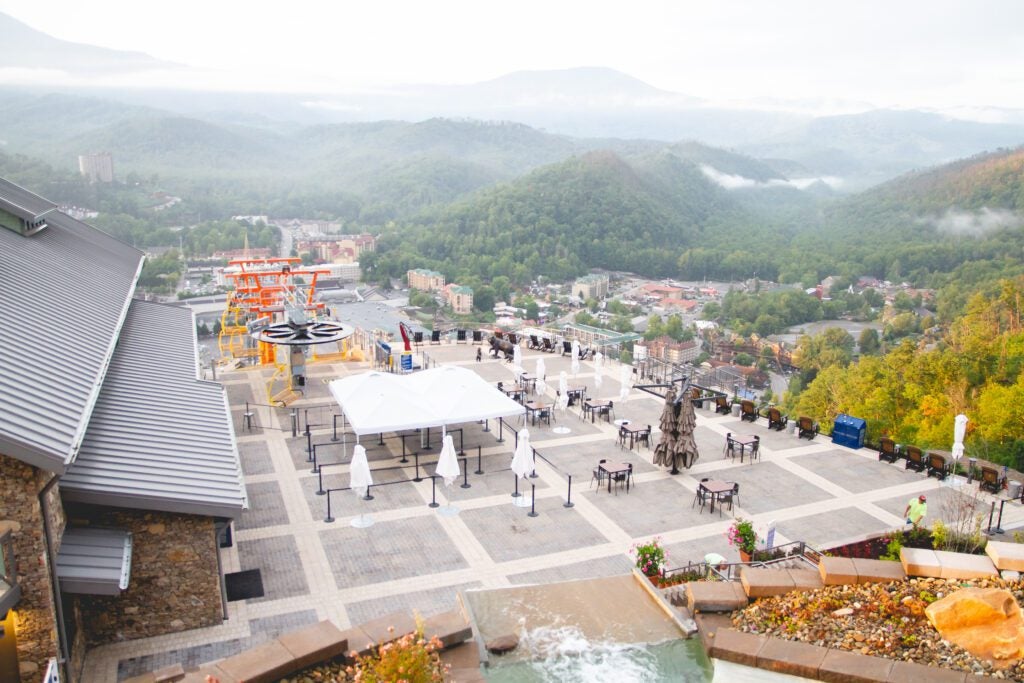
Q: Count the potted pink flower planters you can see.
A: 2